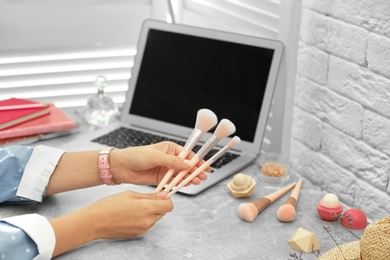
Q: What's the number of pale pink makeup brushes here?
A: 5